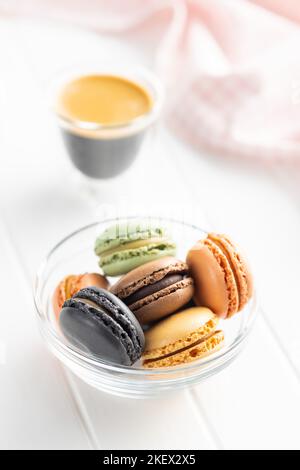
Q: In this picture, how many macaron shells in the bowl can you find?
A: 12